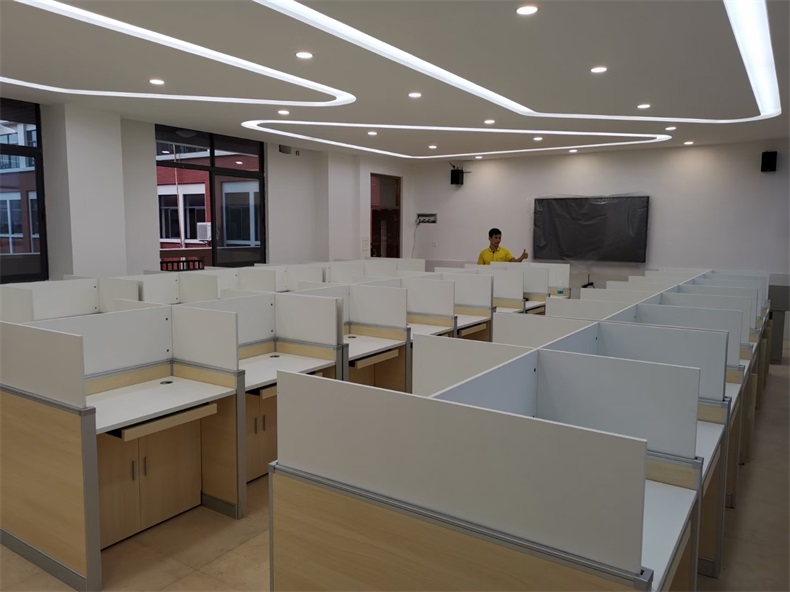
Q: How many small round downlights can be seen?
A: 15